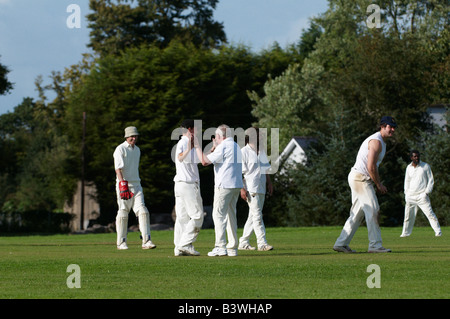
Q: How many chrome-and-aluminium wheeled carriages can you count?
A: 0